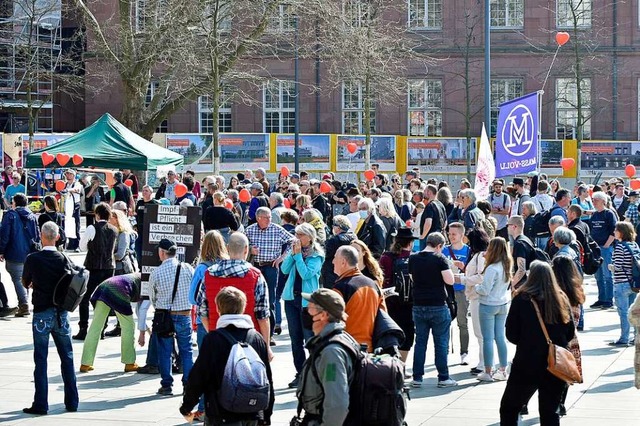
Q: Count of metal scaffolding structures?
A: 1